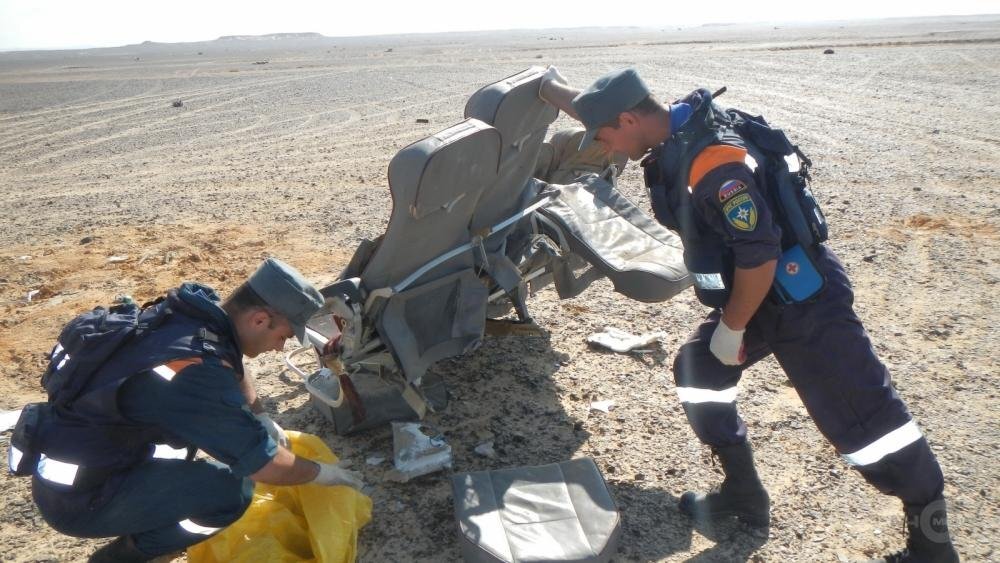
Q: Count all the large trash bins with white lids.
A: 0